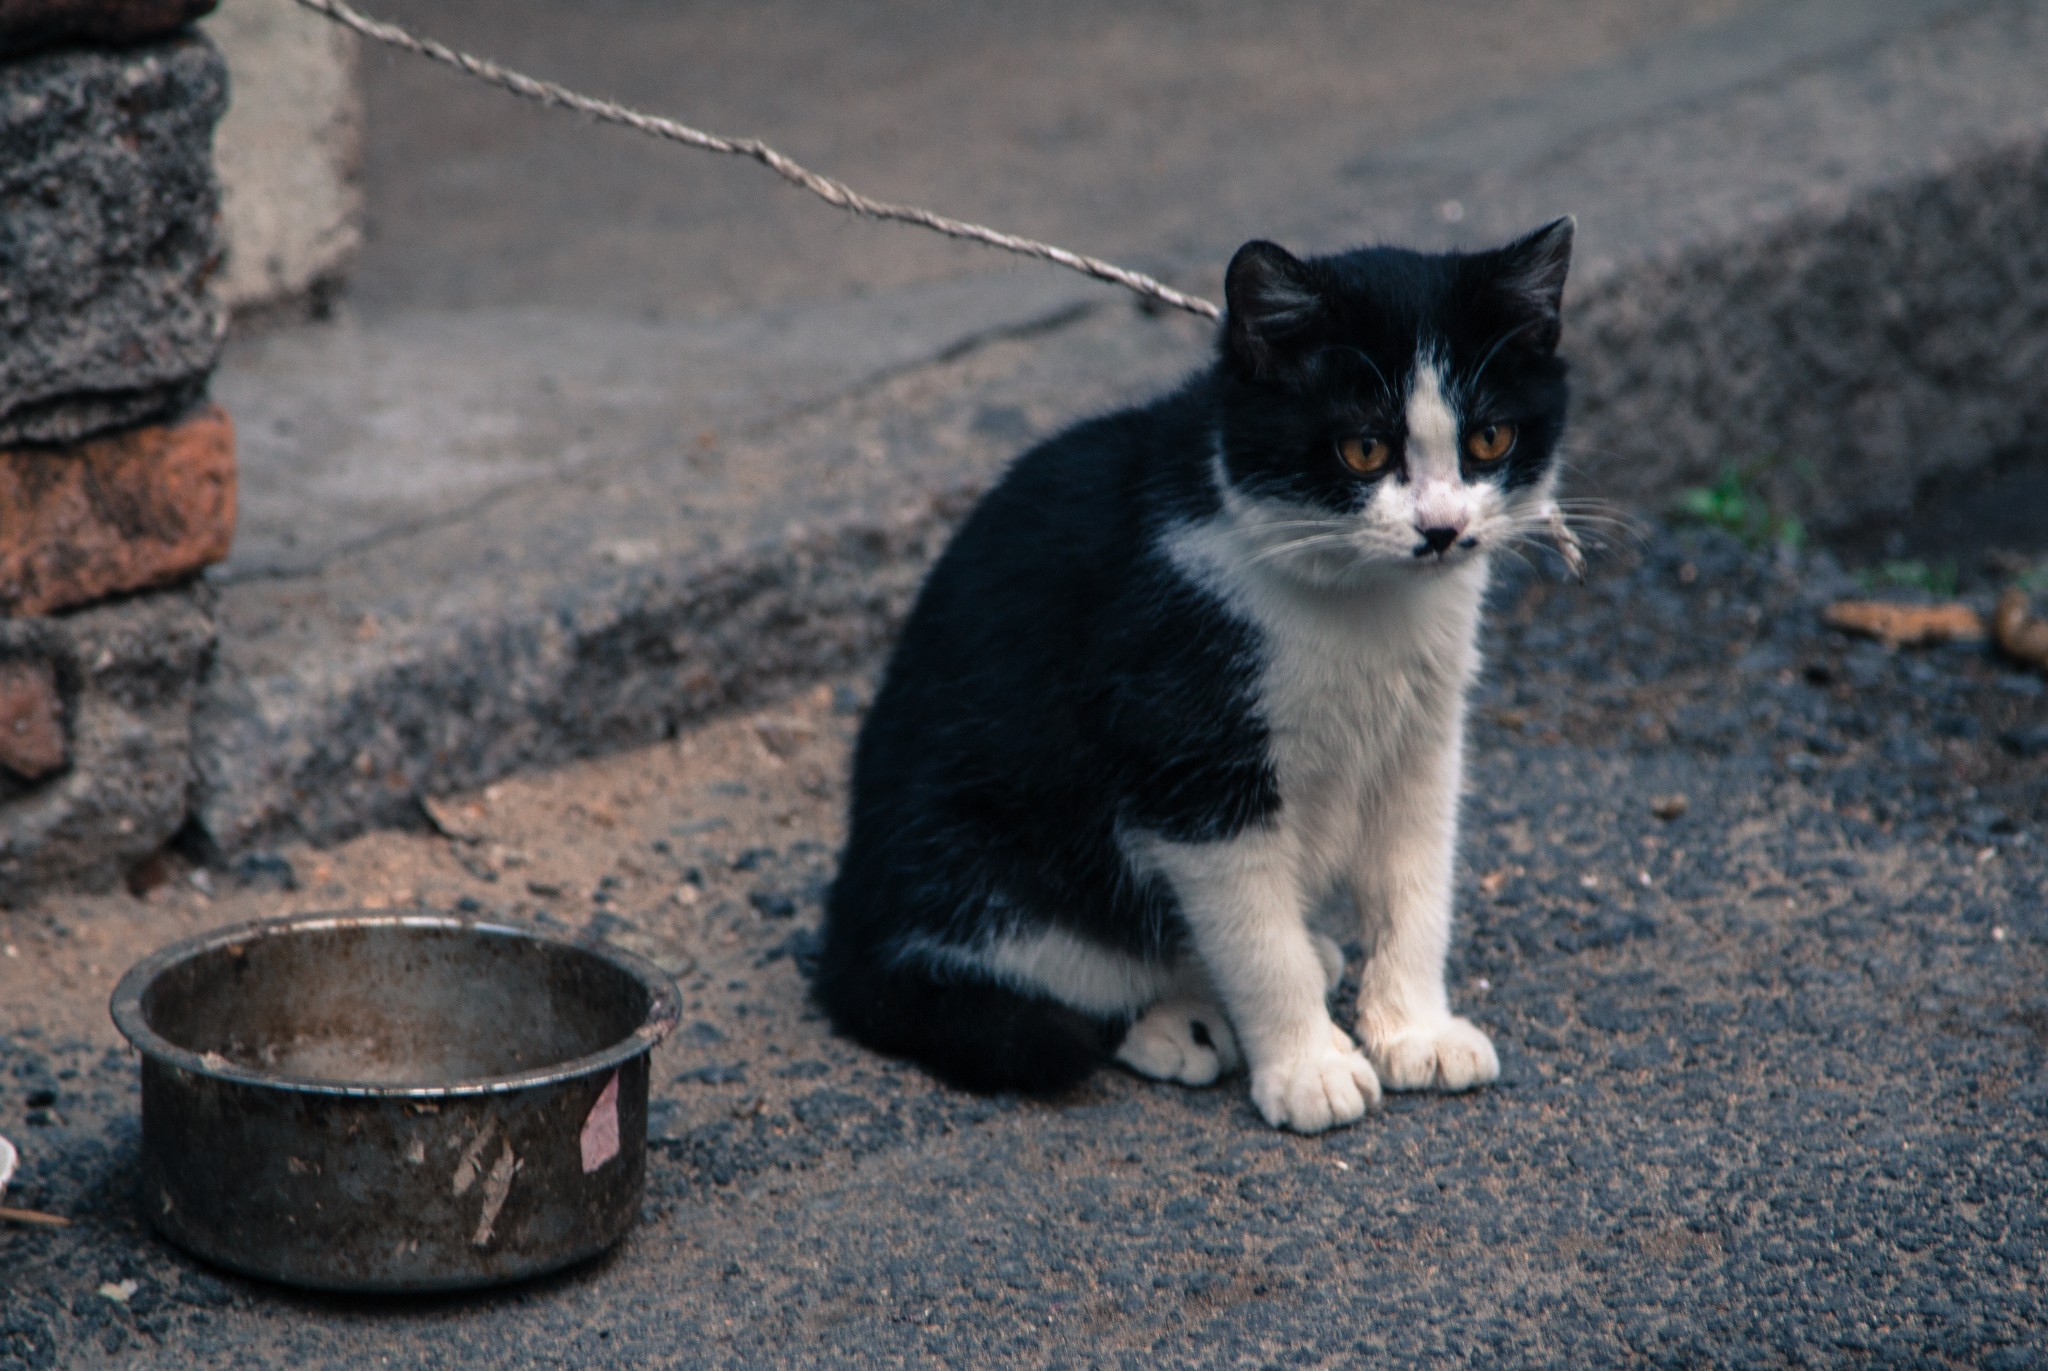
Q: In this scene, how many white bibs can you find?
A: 1